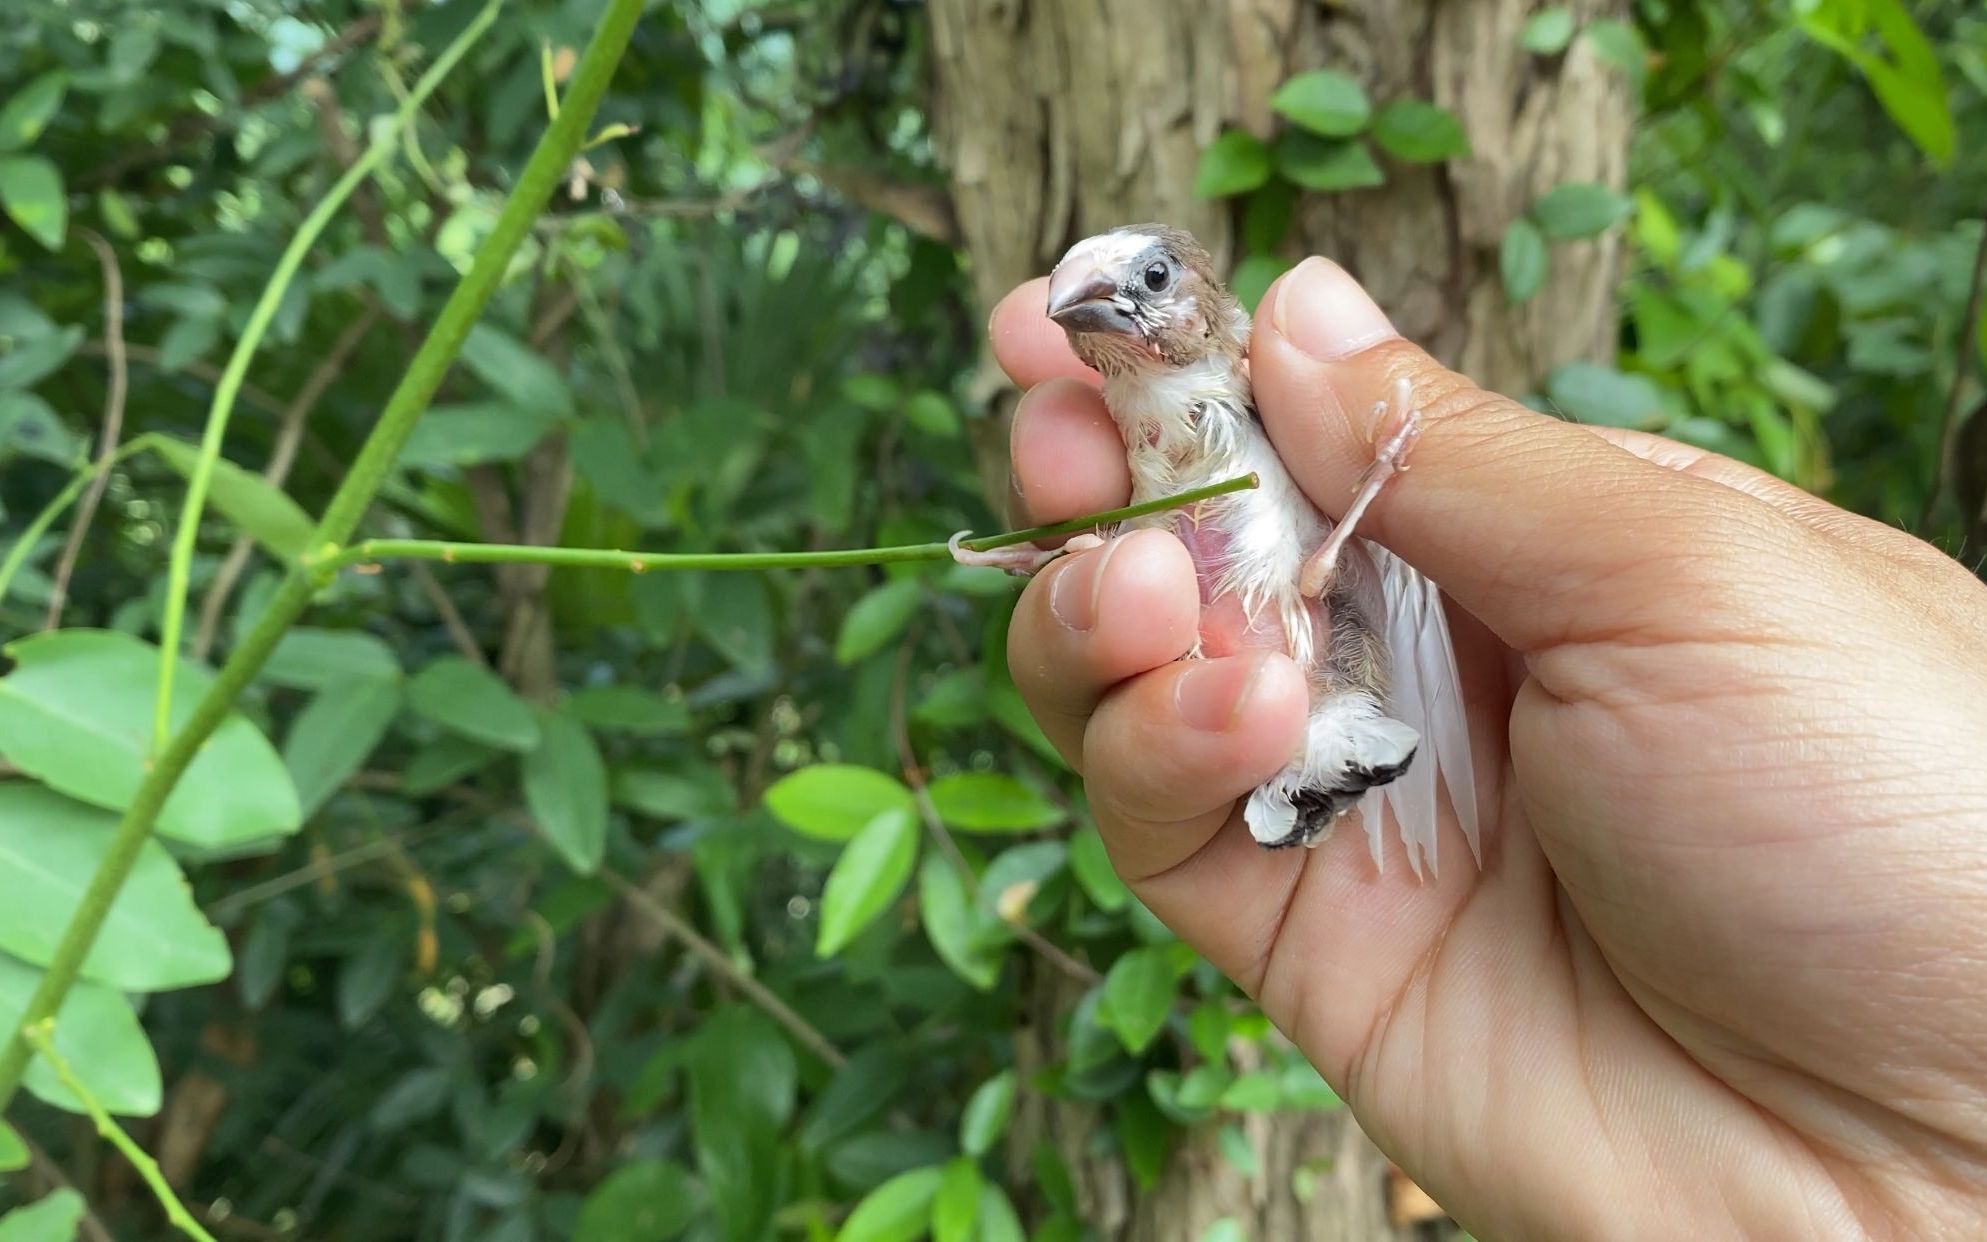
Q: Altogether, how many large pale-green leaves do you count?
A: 3